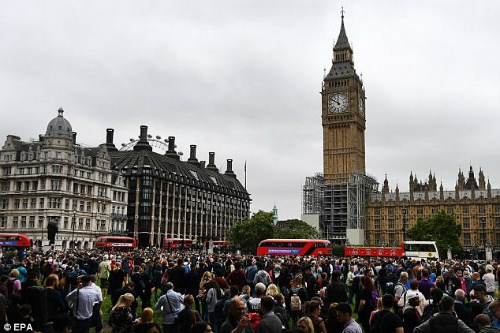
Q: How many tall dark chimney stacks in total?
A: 6